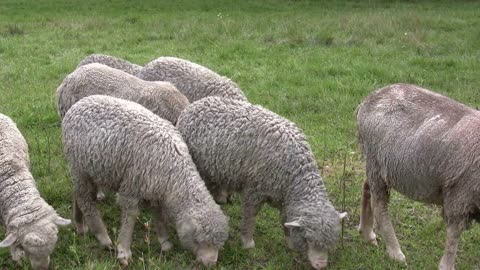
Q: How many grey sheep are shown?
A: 7